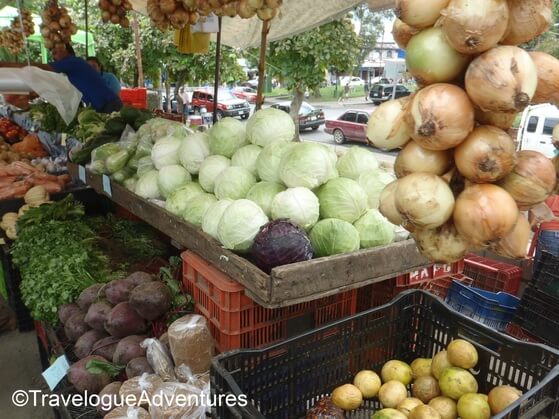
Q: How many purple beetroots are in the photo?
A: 14